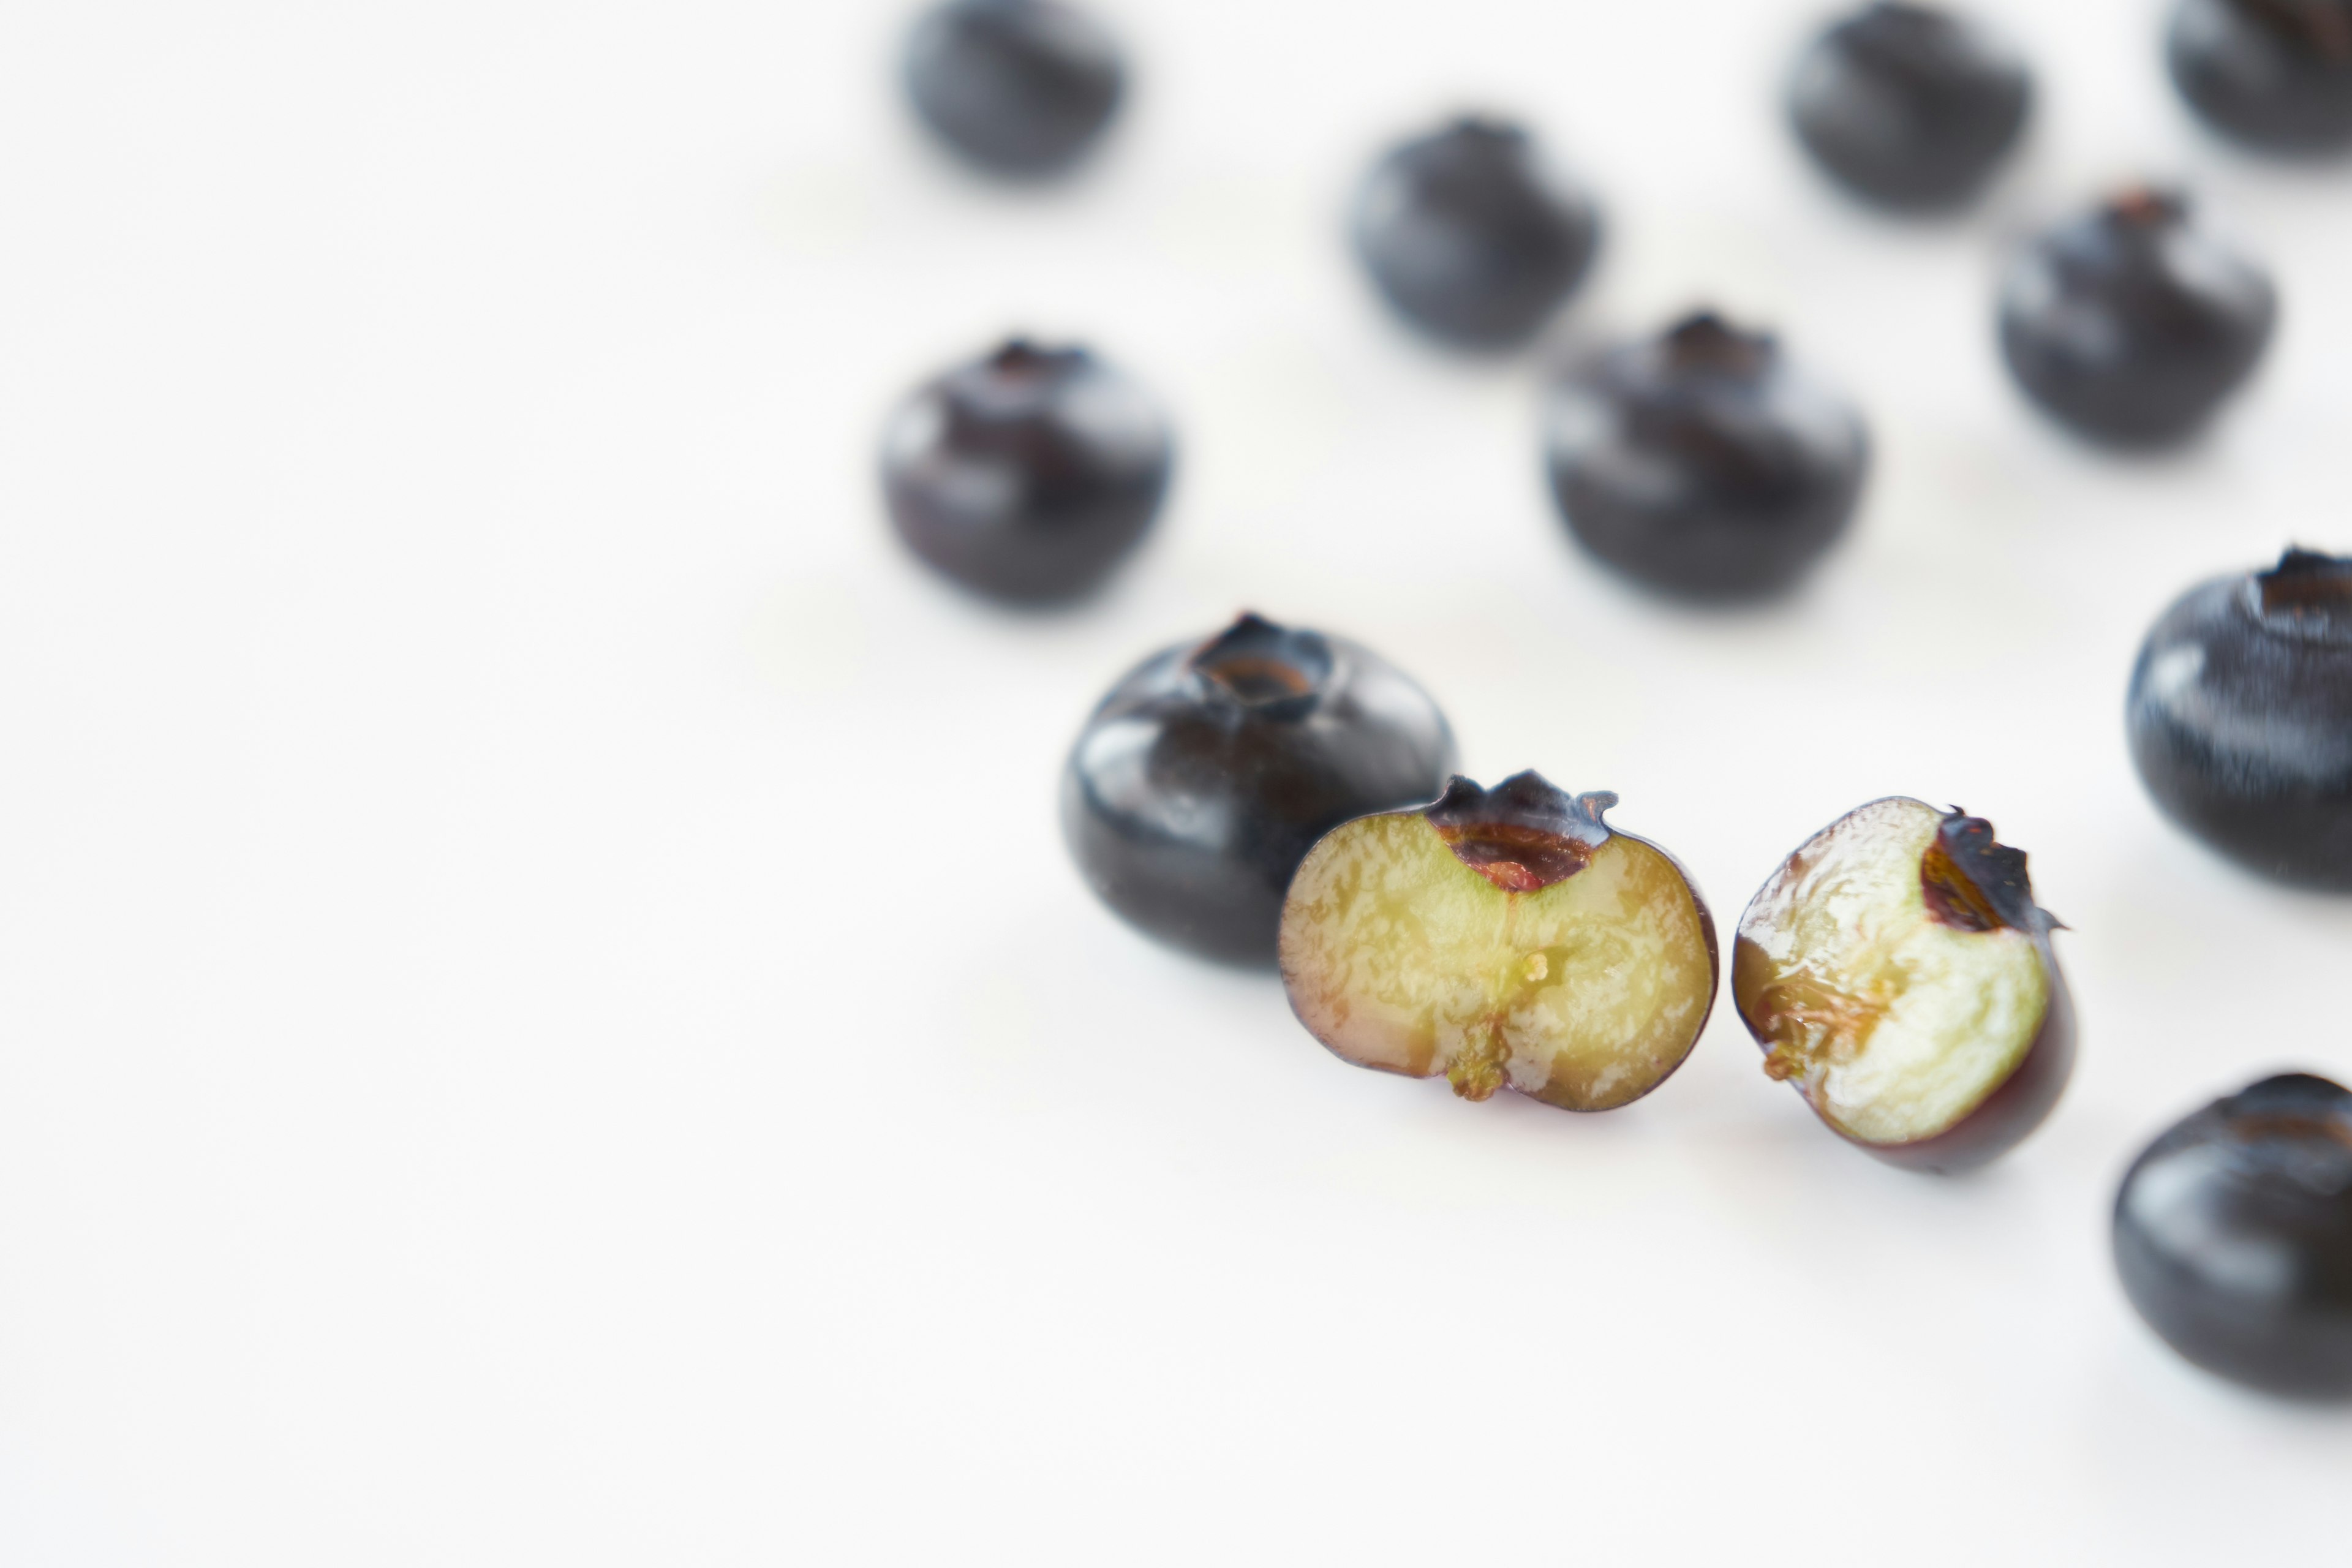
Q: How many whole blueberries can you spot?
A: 10